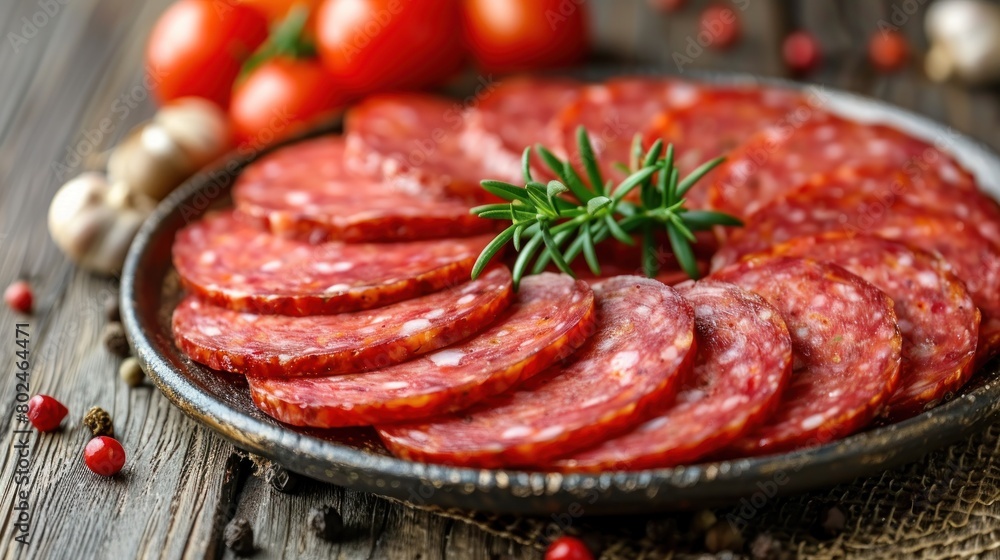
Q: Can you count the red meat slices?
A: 15